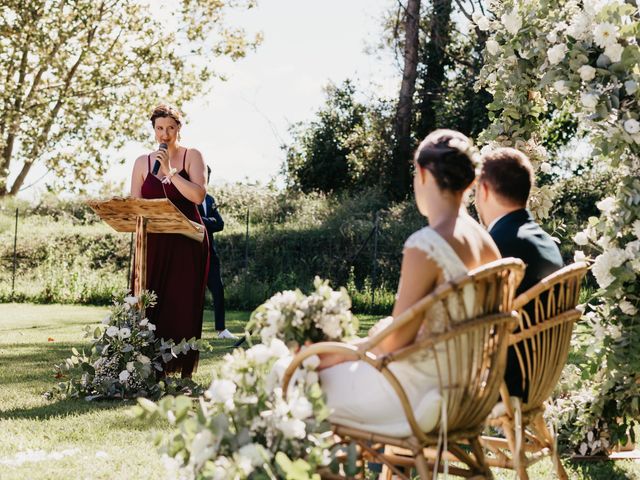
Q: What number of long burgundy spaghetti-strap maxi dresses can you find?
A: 1